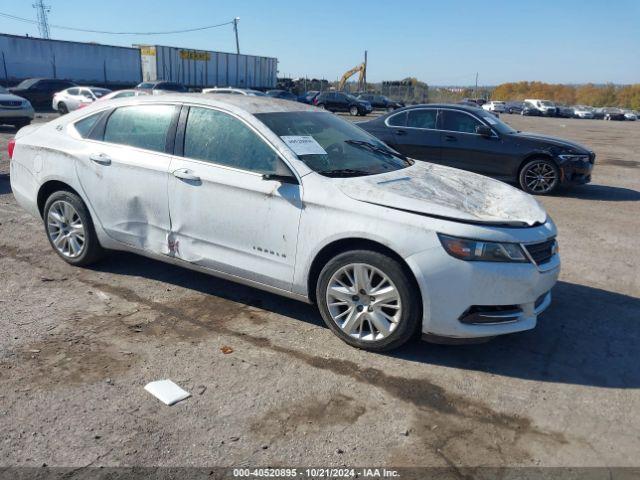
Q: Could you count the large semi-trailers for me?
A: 2